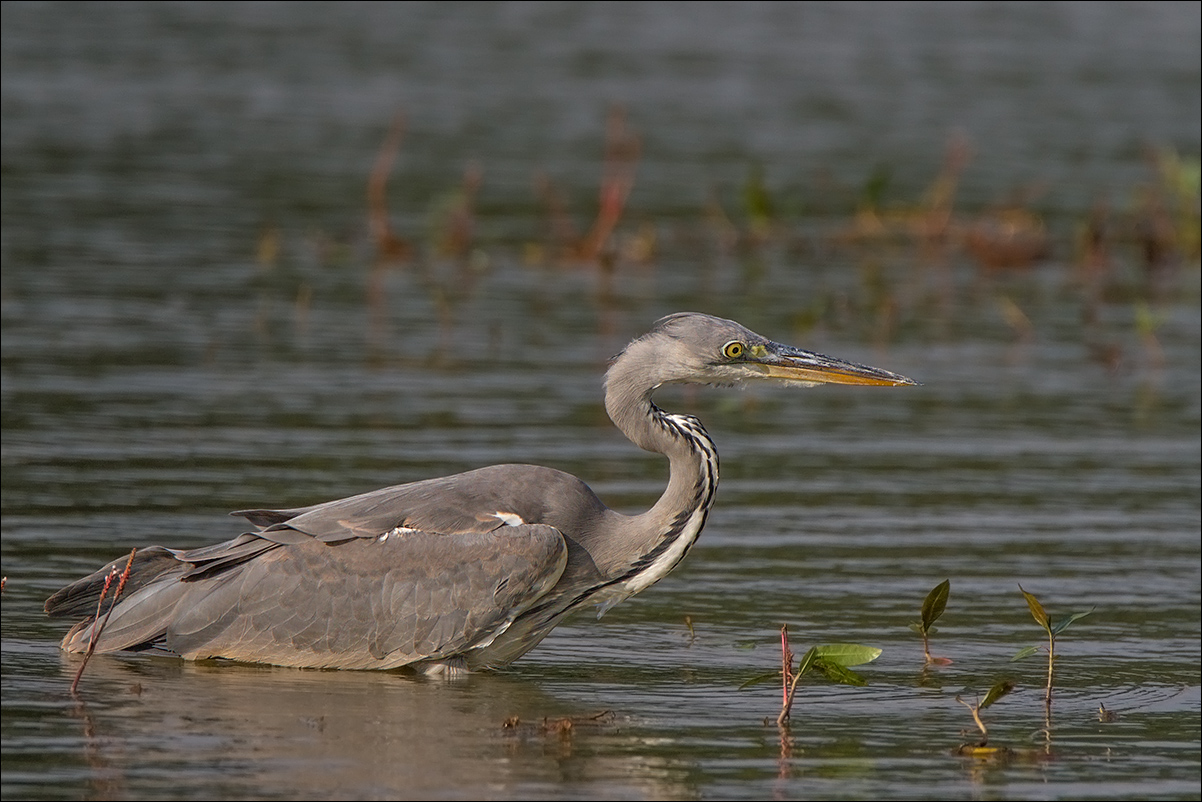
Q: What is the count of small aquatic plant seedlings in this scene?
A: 4